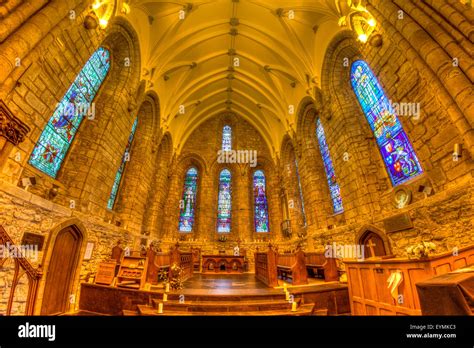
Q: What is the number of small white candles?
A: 6